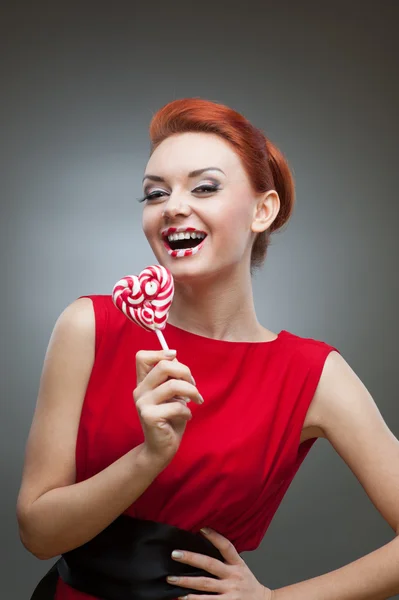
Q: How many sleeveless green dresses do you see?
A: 0